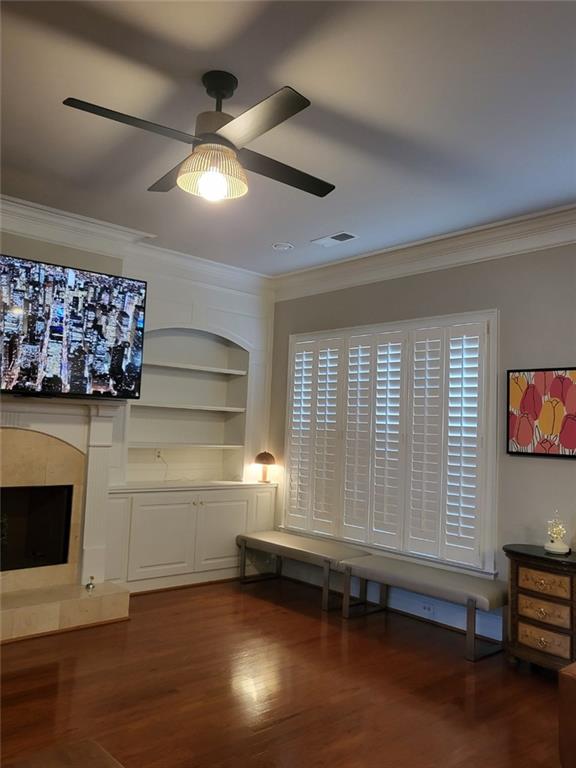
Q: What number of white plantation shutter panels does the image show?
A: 6